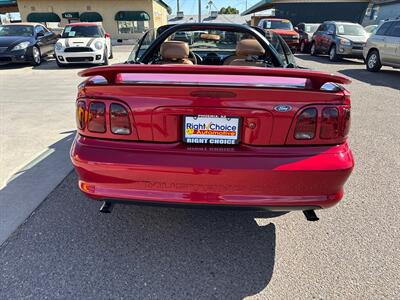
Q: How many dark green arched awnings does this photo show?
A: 3